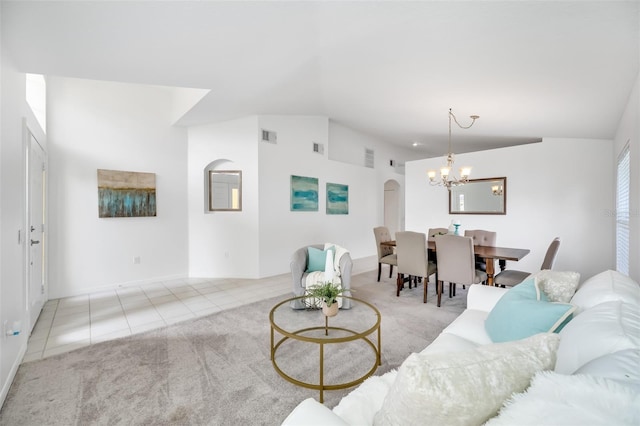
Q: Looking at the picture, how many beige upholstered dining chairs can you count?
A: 6